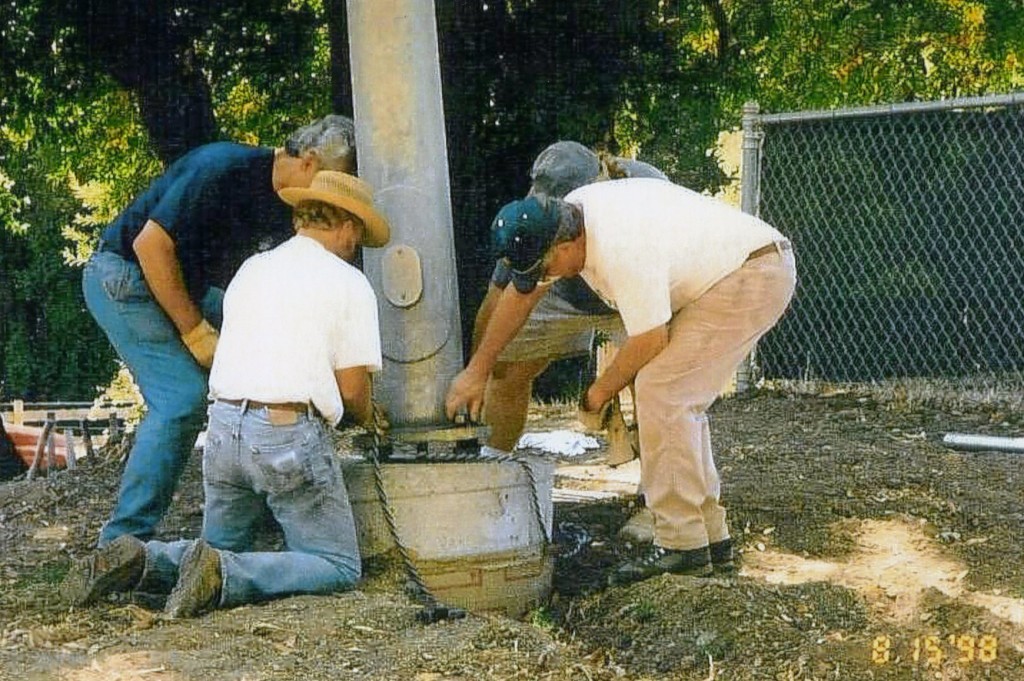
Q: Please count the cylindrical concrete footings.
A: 1